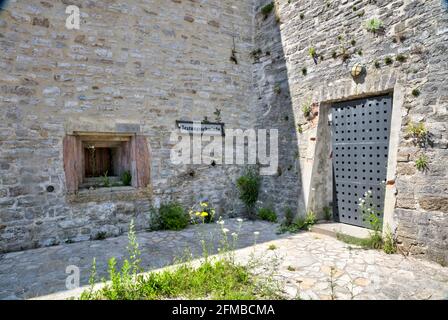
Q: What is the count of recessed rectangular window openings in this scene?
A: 1